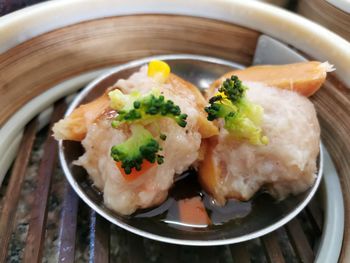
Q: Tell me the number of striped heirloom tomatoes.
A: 0